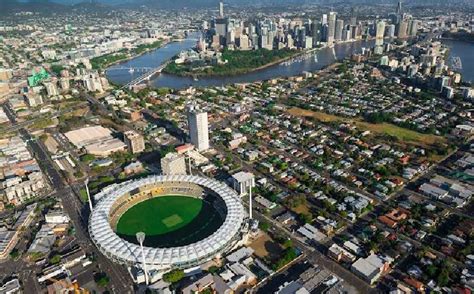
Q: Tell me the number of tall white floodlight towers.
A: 4